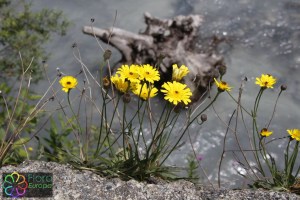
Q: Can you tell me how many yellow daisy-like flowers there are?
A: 11